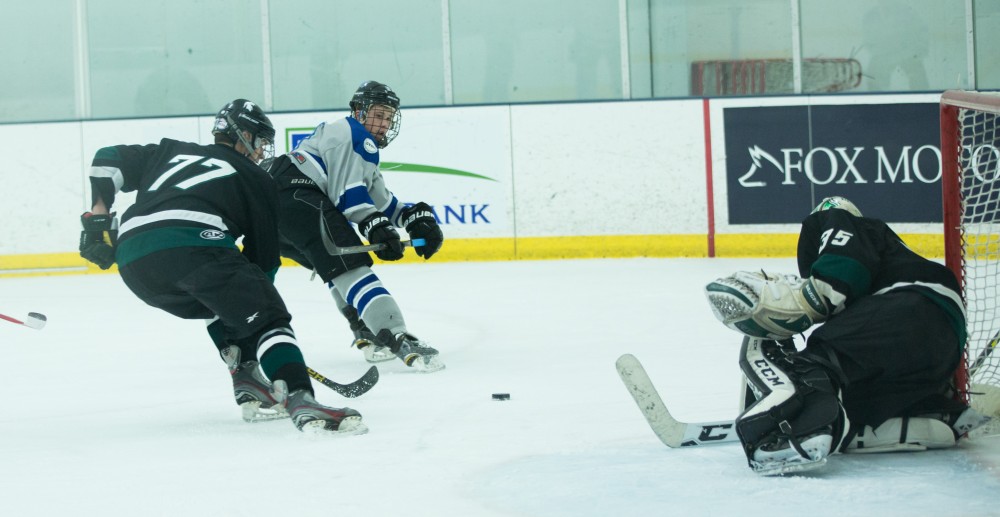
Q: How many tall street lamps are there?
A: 0